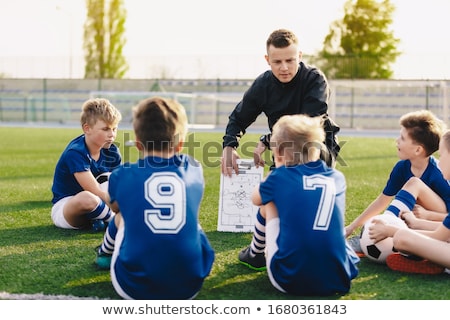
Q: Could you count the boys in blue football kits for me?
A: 5